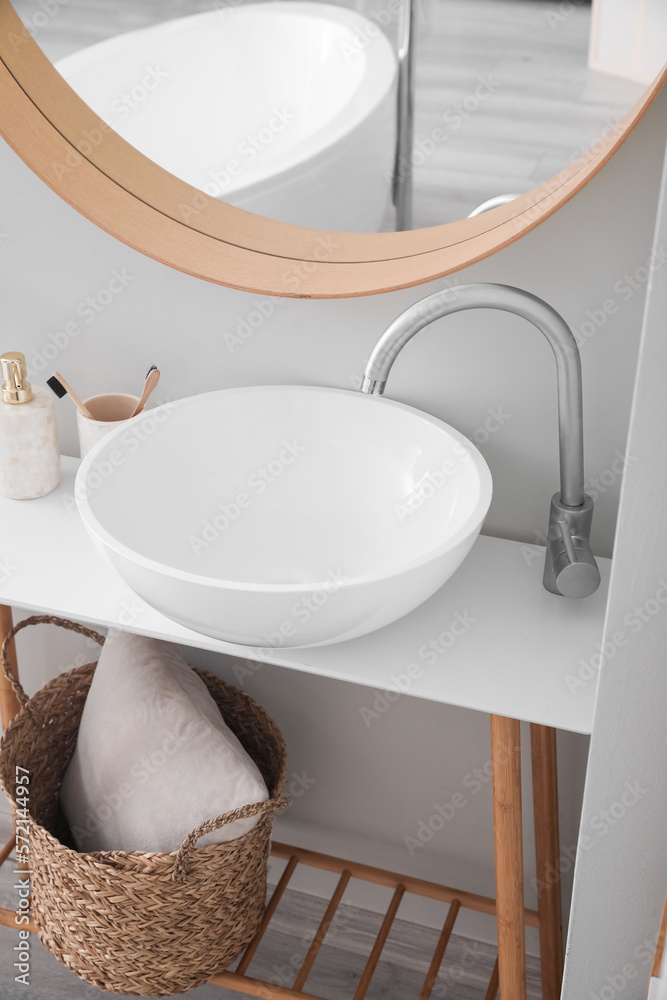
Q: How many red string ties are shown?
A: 0